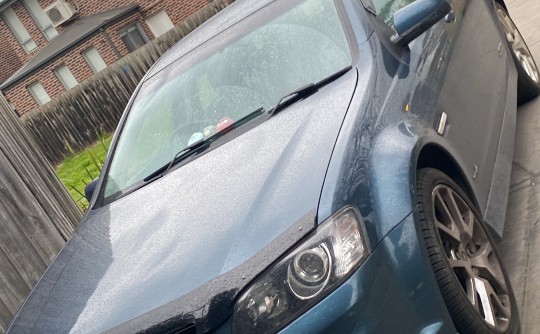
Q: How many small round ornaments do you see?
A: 3